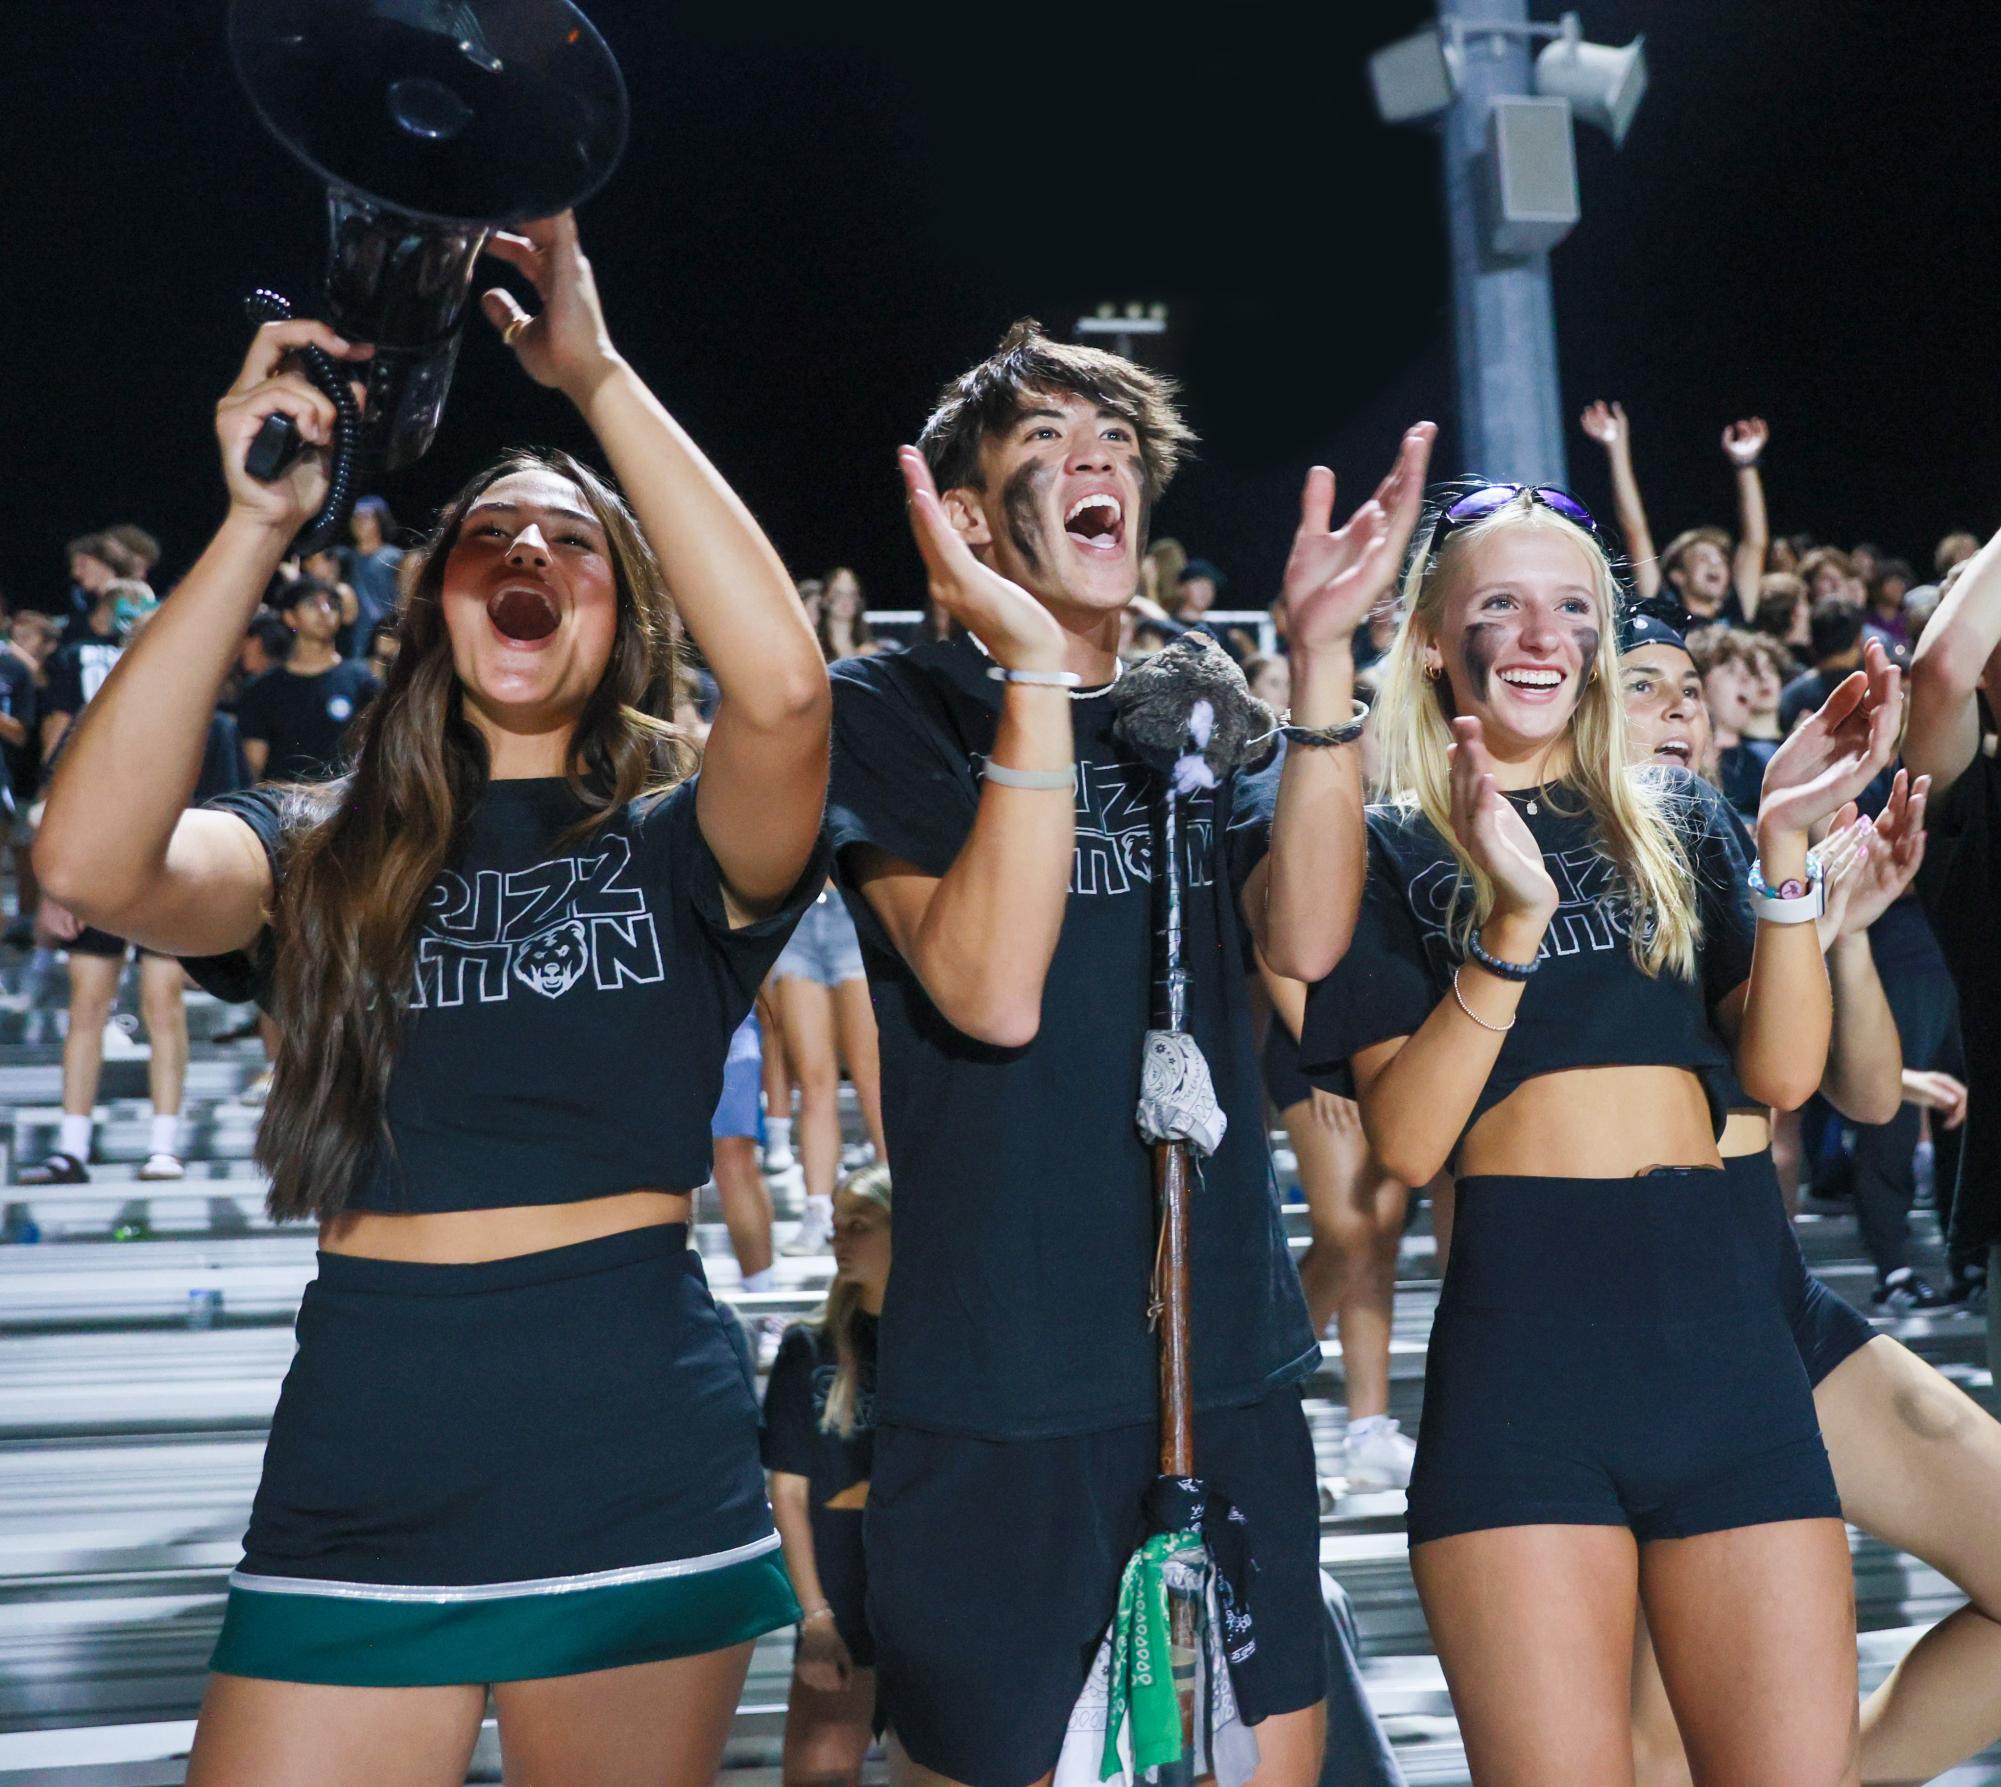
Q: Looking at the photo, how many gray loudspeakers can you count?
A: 3